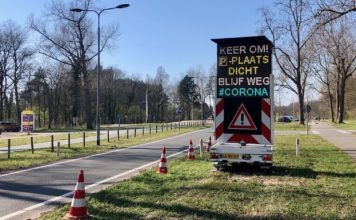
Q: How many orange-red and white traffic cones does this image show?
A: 4